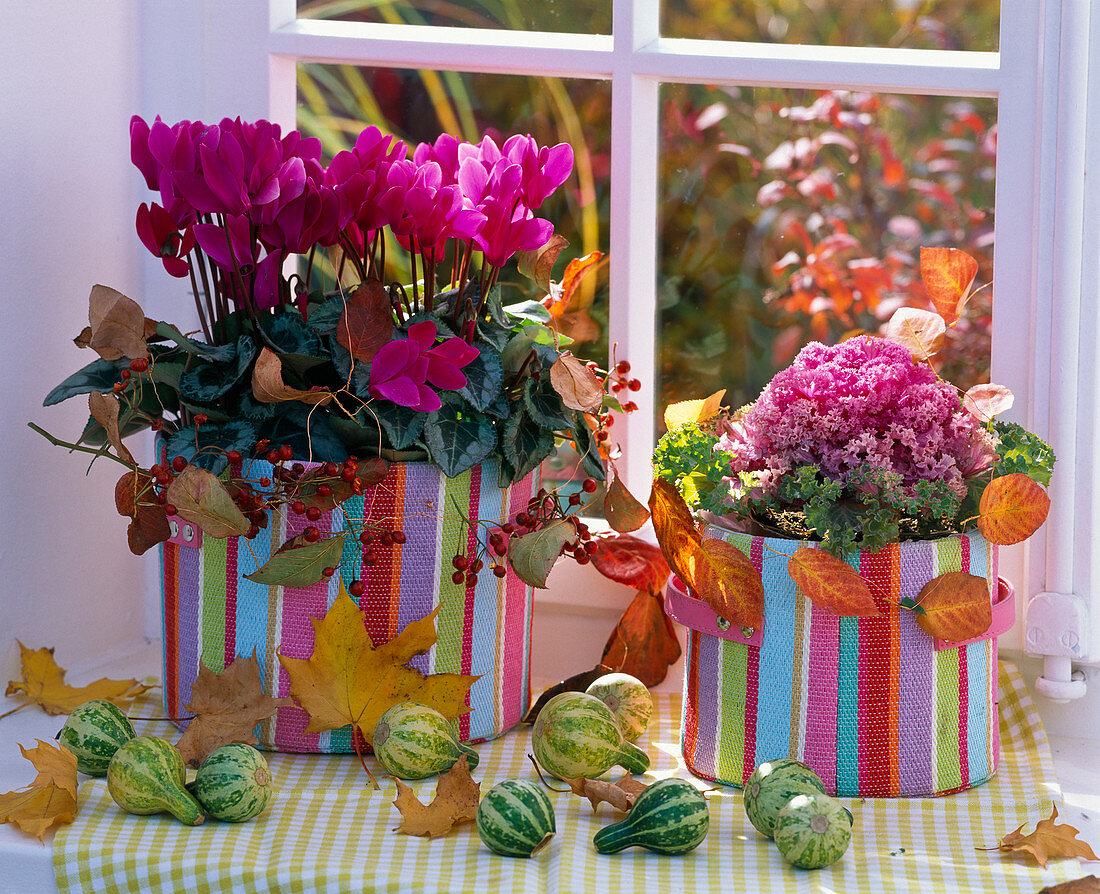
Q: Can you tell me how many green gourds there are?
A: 10